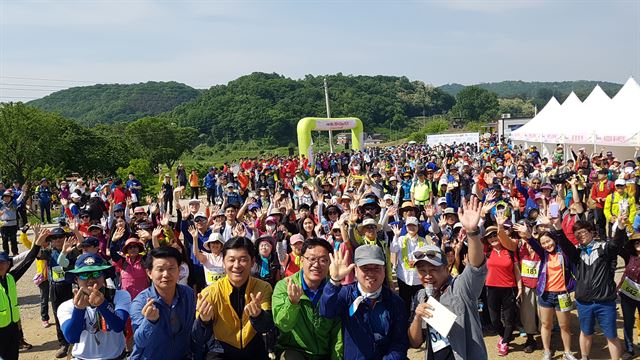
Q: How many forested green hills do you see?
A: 3